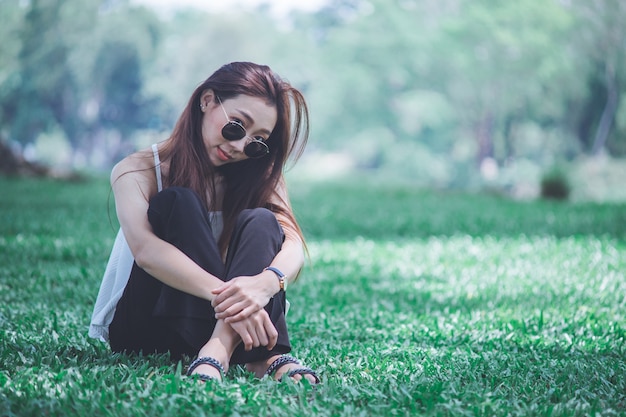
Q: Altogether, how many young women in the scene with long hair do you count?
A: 1